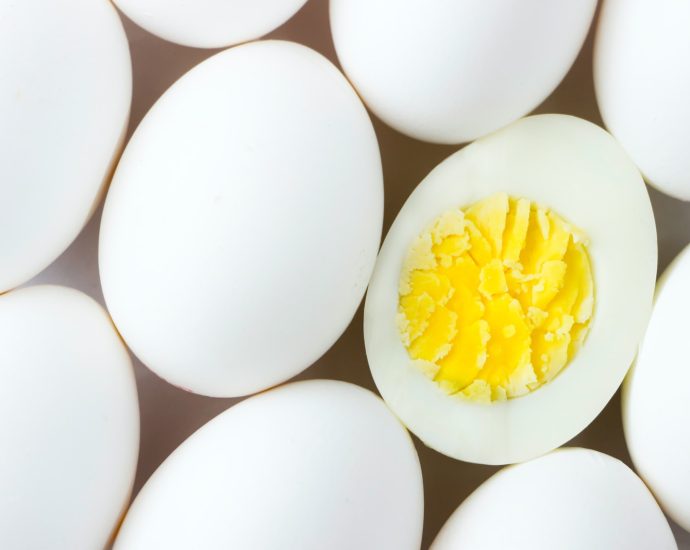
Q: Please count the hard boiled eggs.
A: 1